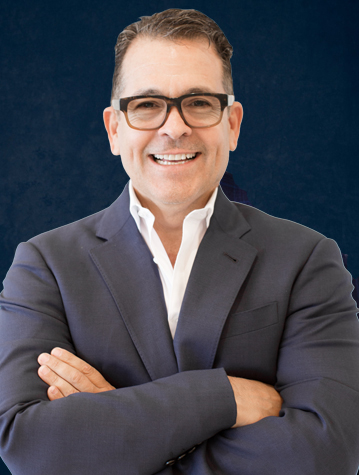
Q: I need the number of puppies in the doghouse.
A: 0